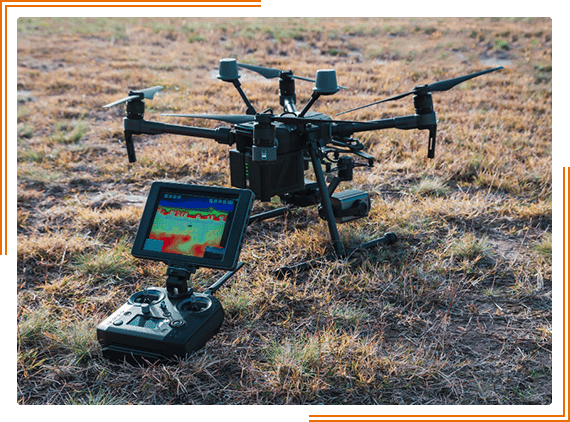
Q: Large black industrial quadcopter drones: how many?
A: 1